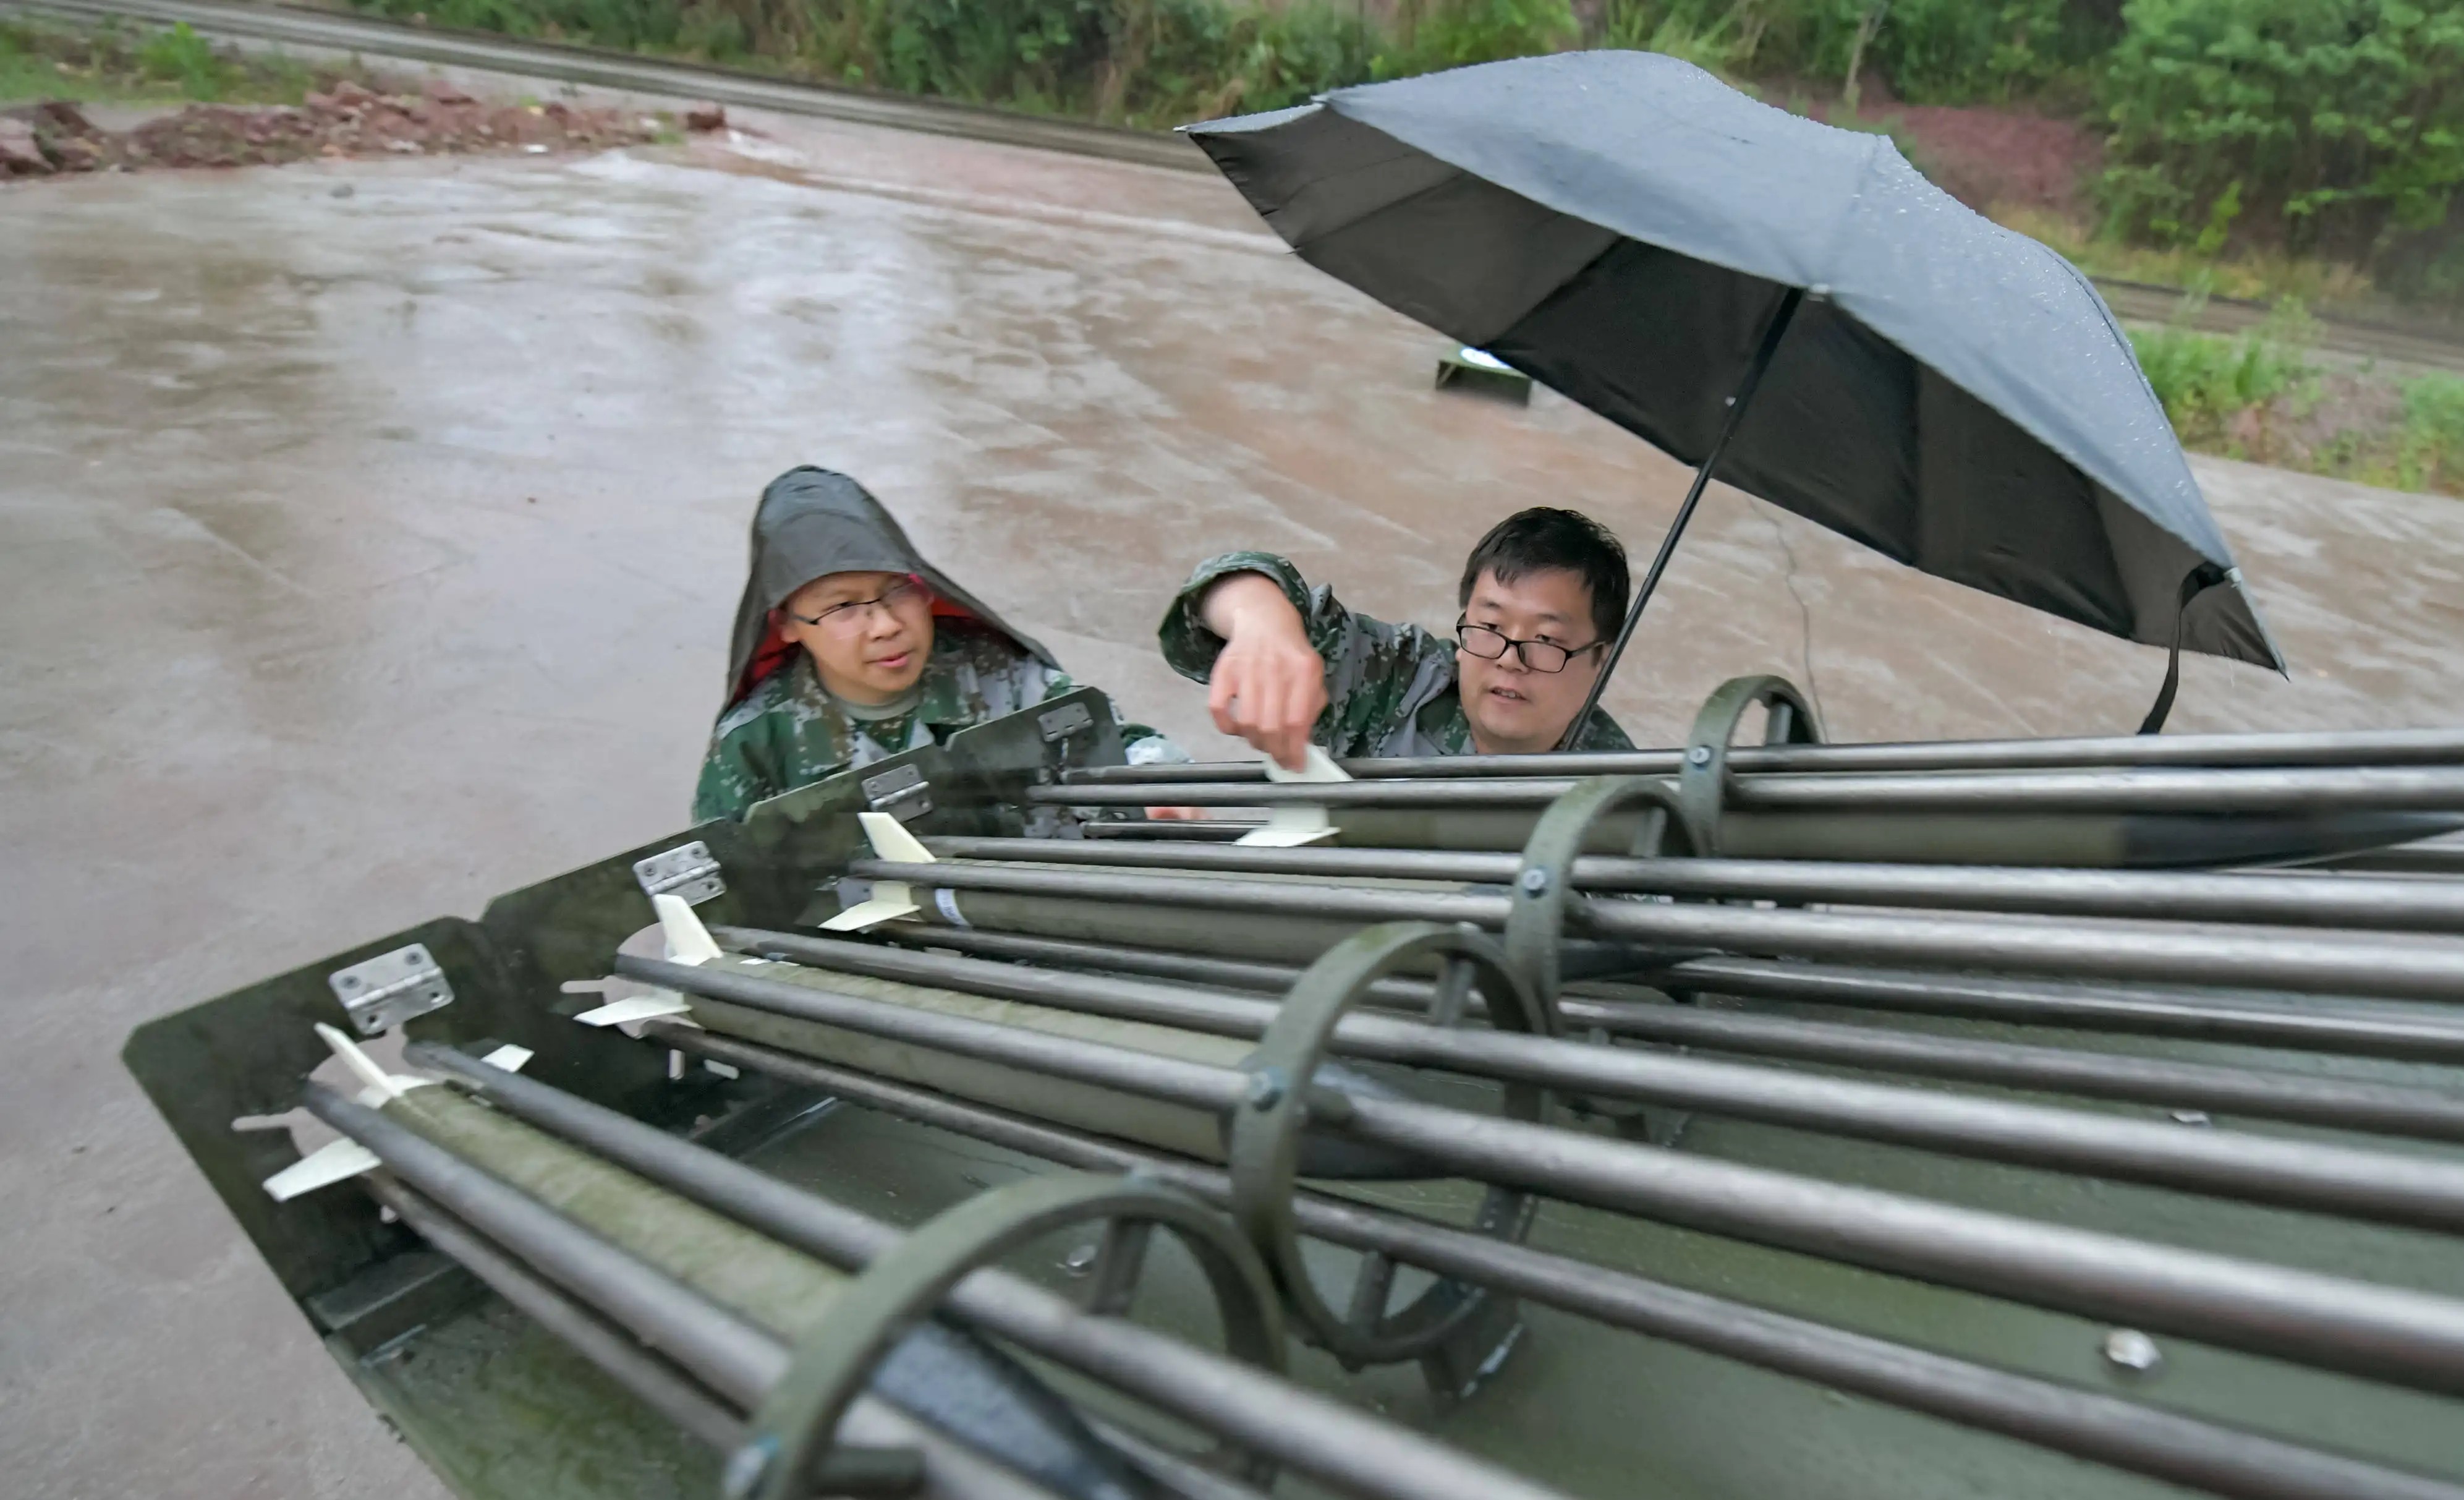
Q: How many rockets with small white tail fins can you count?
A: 4